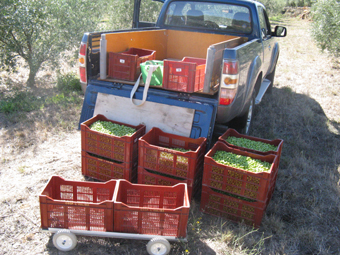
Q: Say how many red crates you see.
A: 11